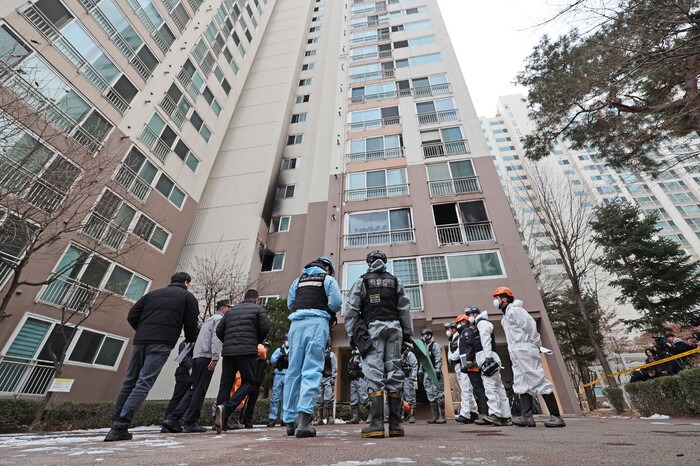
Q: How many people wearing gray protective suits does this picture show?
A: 5